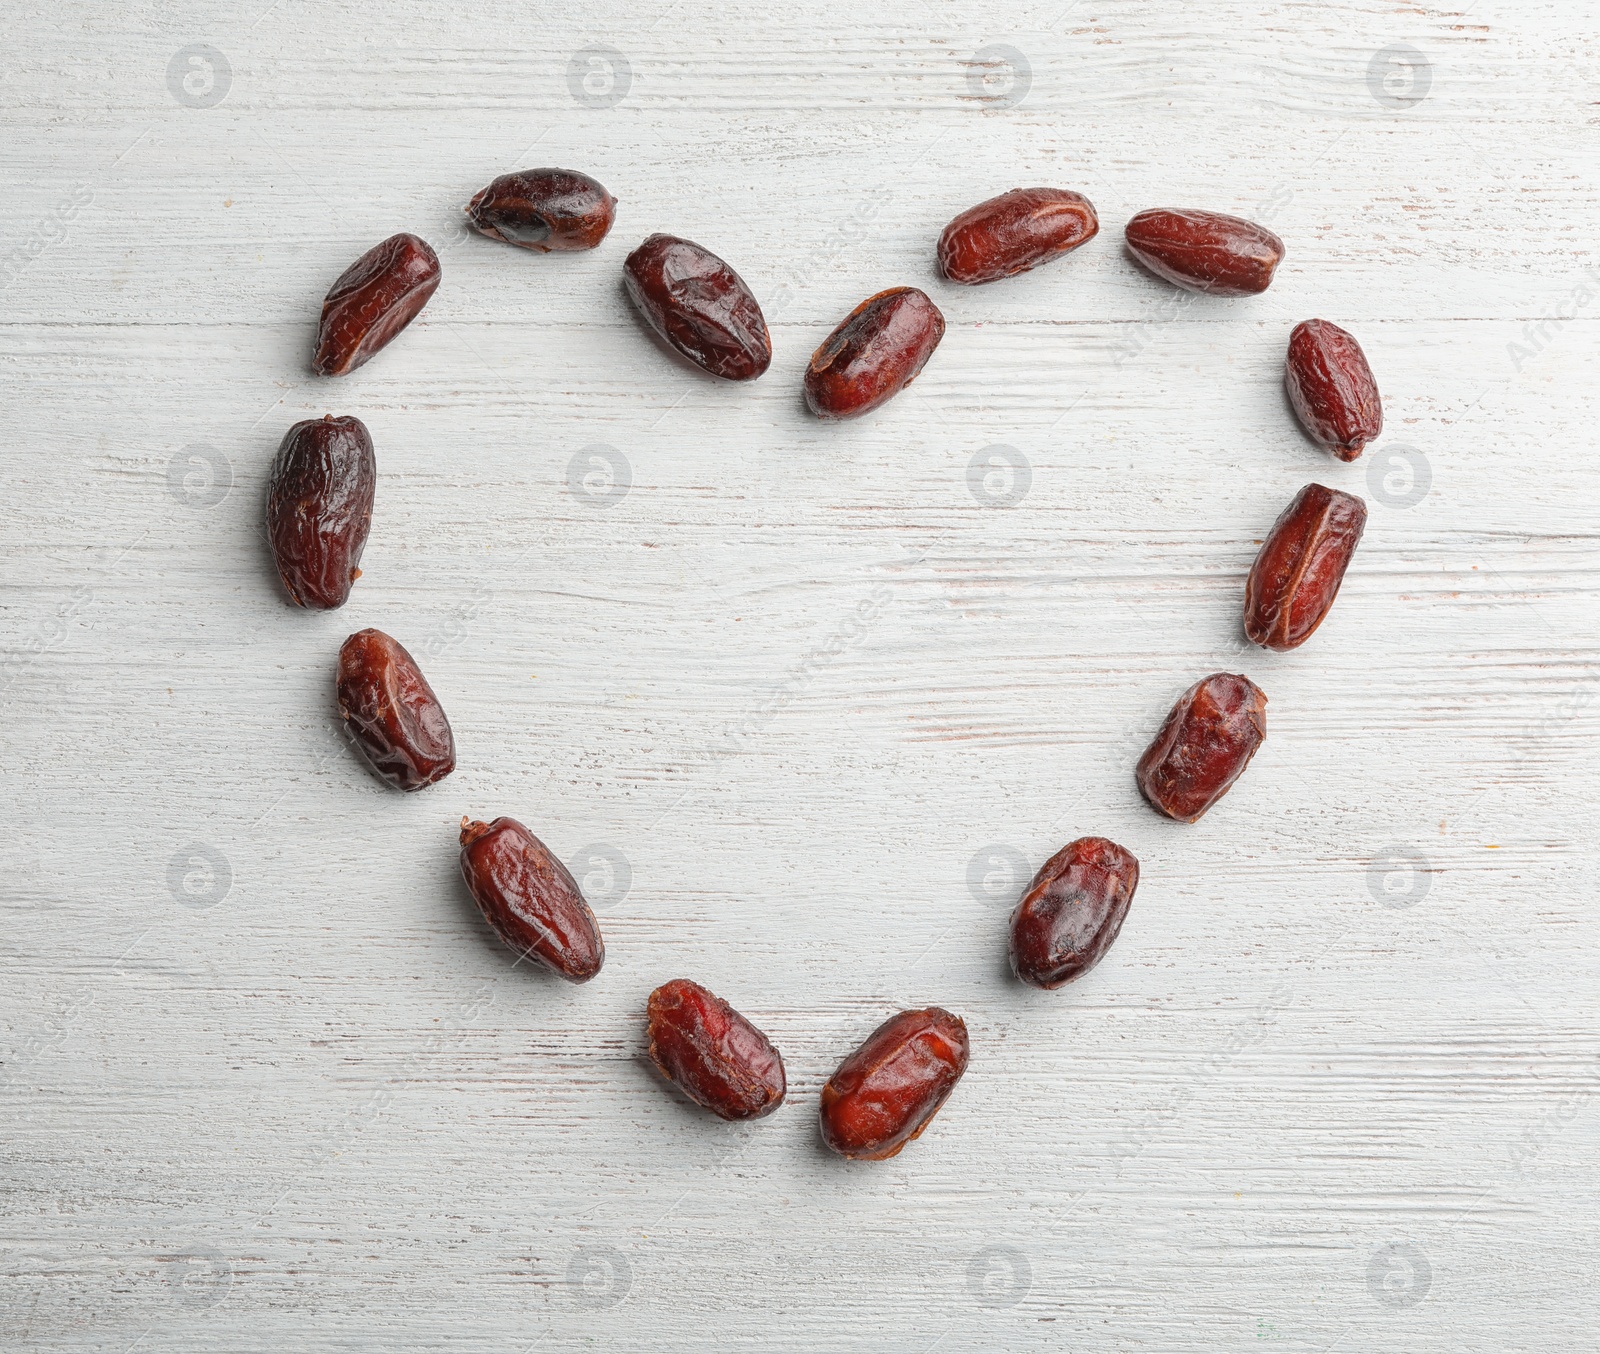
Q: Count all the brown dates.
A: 15